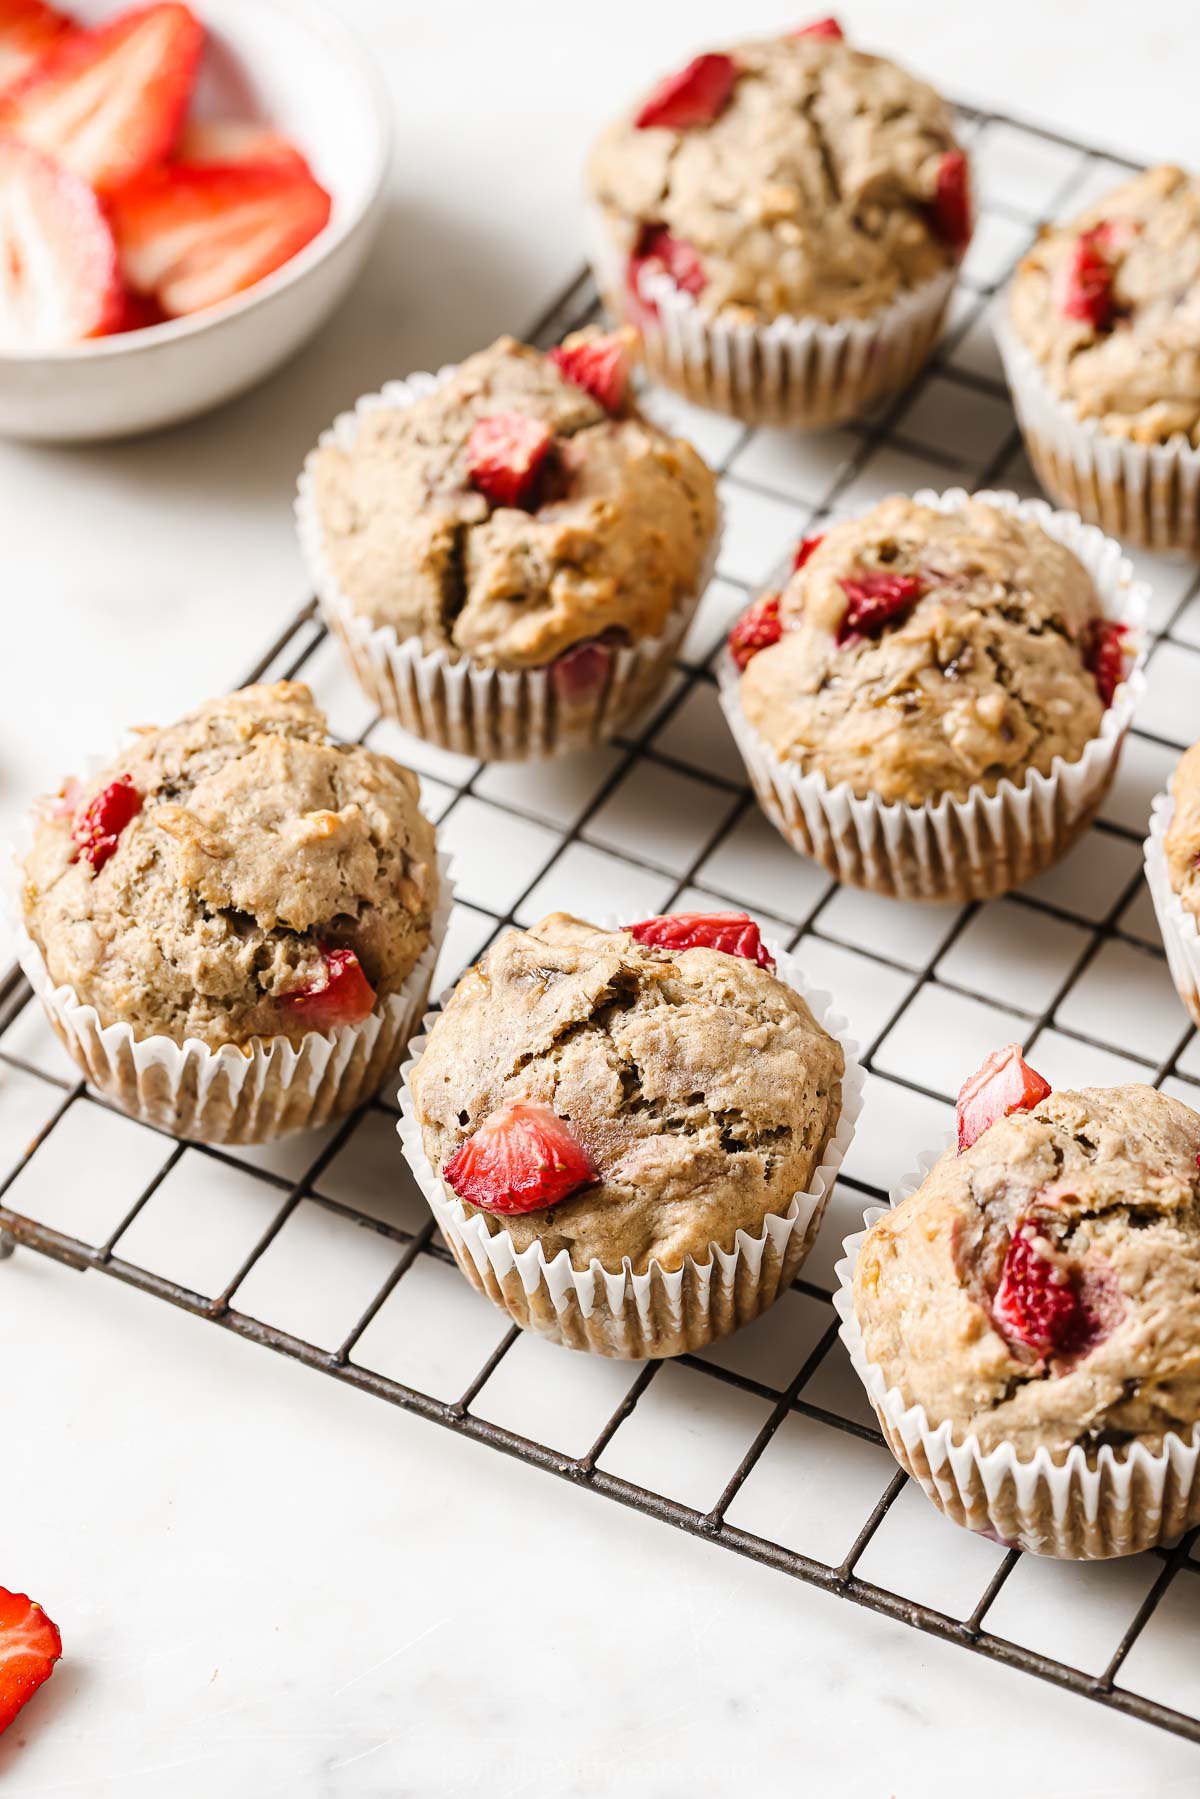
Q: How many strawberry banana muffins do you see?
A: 8